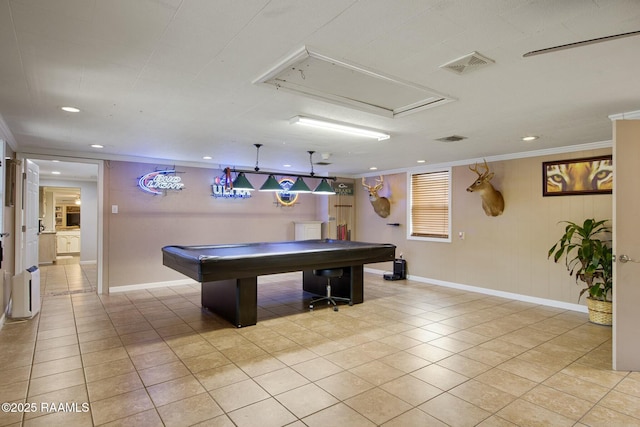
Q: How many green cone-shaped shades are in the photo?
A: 4